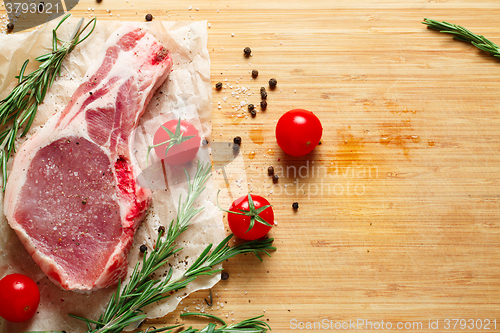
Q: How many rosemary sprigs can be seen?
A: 5